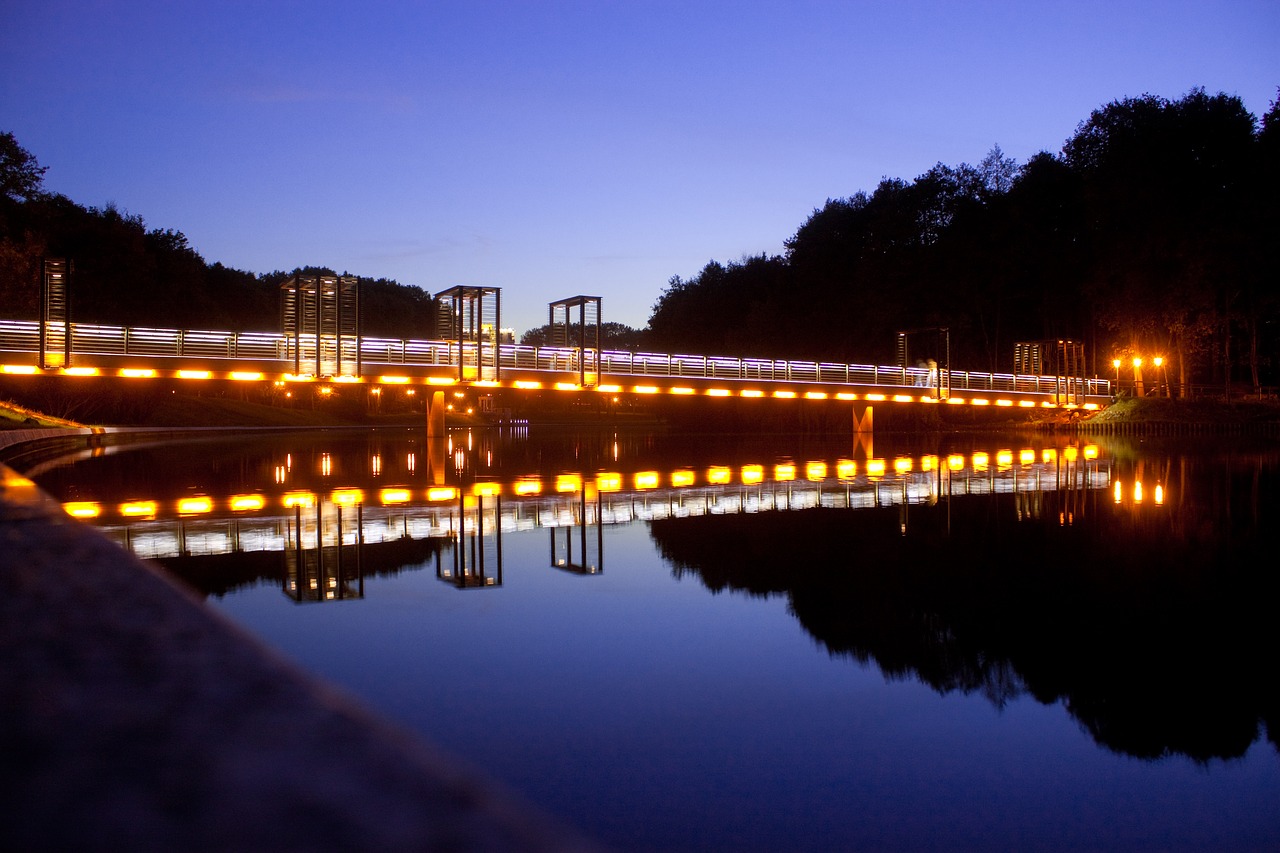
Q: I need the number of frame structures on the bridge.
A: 6